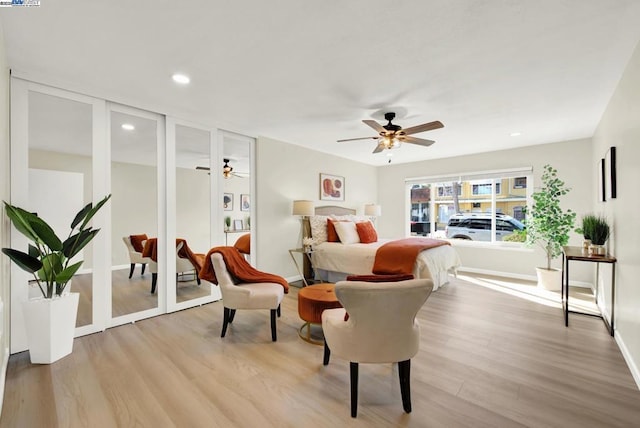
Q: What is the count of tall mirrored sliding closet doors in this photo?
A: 4